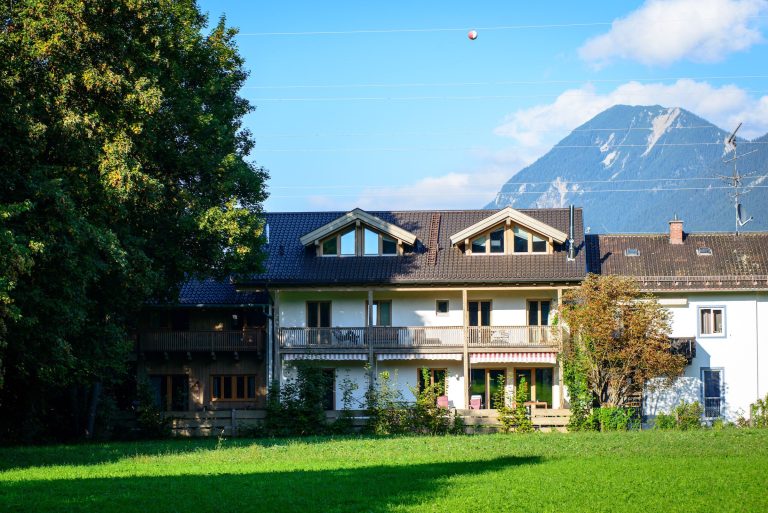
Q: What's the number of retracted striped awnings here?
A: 3